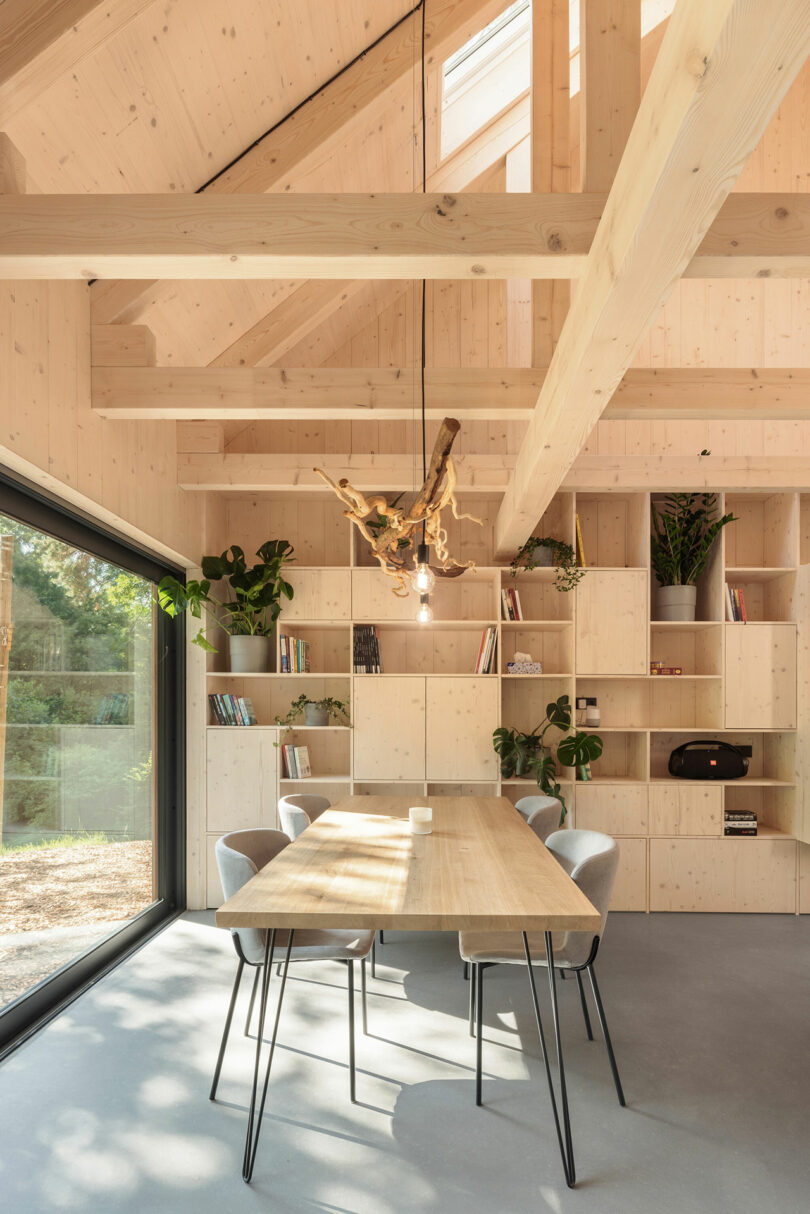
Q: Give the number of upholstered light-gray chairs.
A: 4